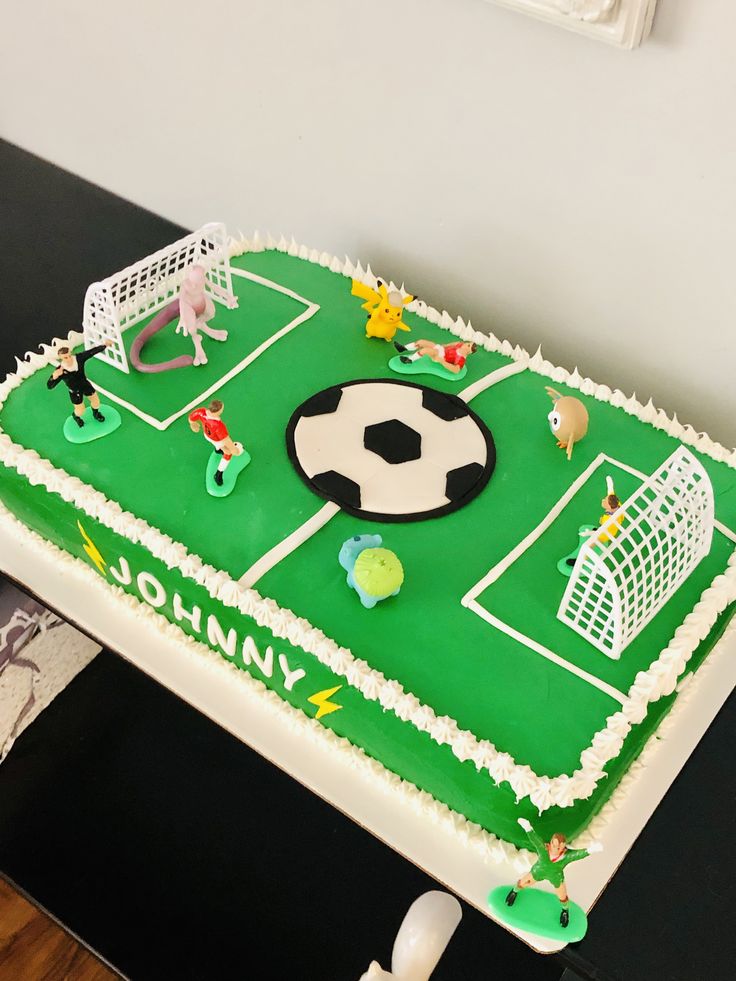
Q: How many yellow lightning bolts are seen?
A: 2